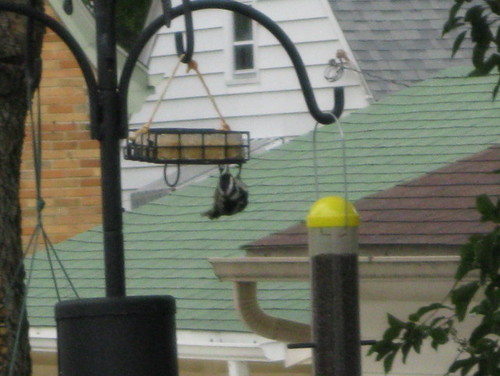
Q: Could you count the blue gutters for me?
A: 0